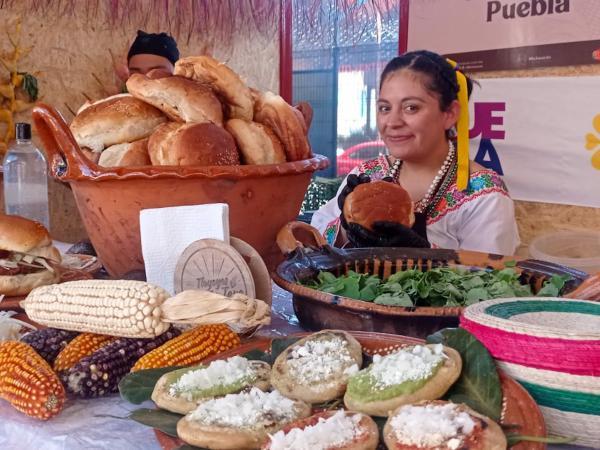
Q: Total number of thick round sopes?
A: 6